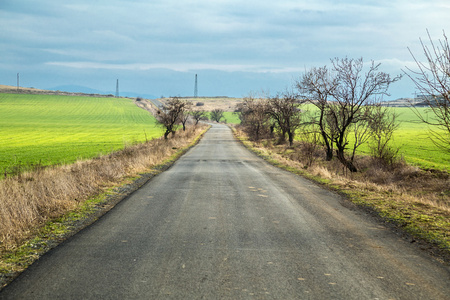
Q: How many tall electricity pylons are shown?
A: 3